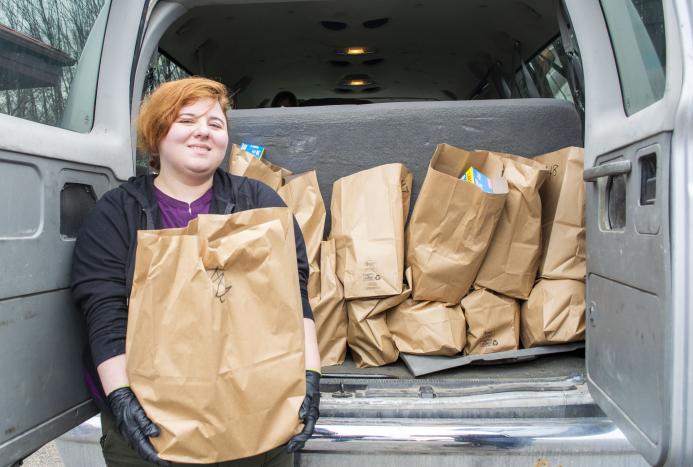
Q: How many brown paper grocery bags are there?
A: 12